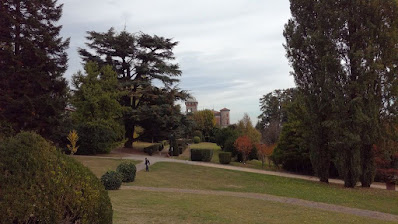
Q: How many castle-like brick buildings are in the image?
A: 1